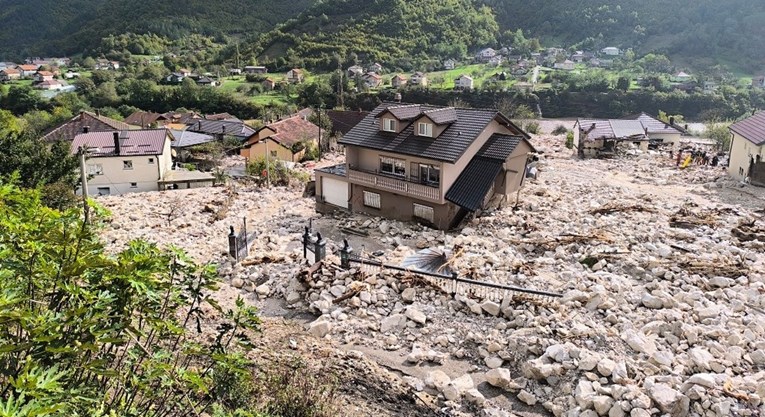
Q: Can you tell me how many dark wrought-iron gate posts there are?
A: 4